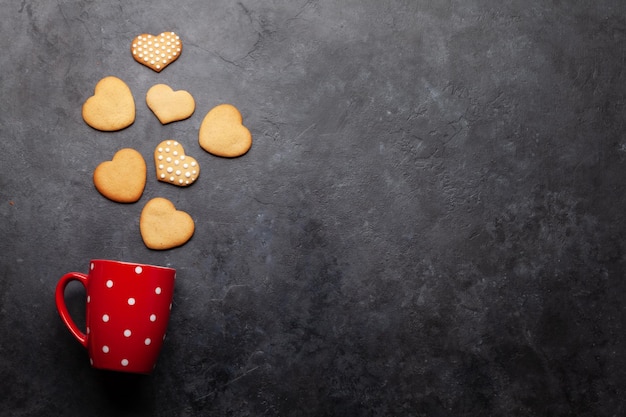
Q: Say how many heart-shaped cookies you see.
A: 7